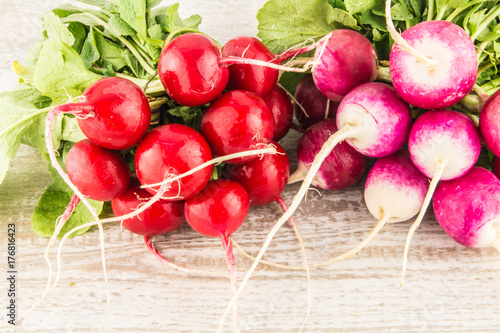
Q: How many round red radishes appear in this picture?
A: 10